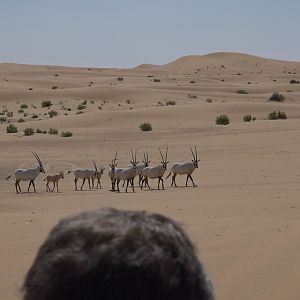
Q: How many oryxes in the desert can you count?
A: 9